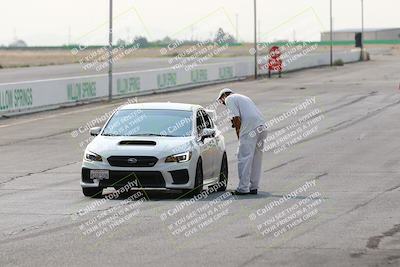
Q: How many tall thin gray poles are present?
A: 4